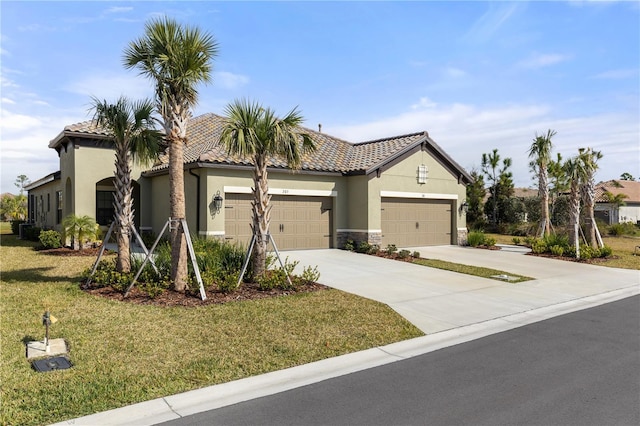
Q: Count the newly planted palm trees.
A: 6